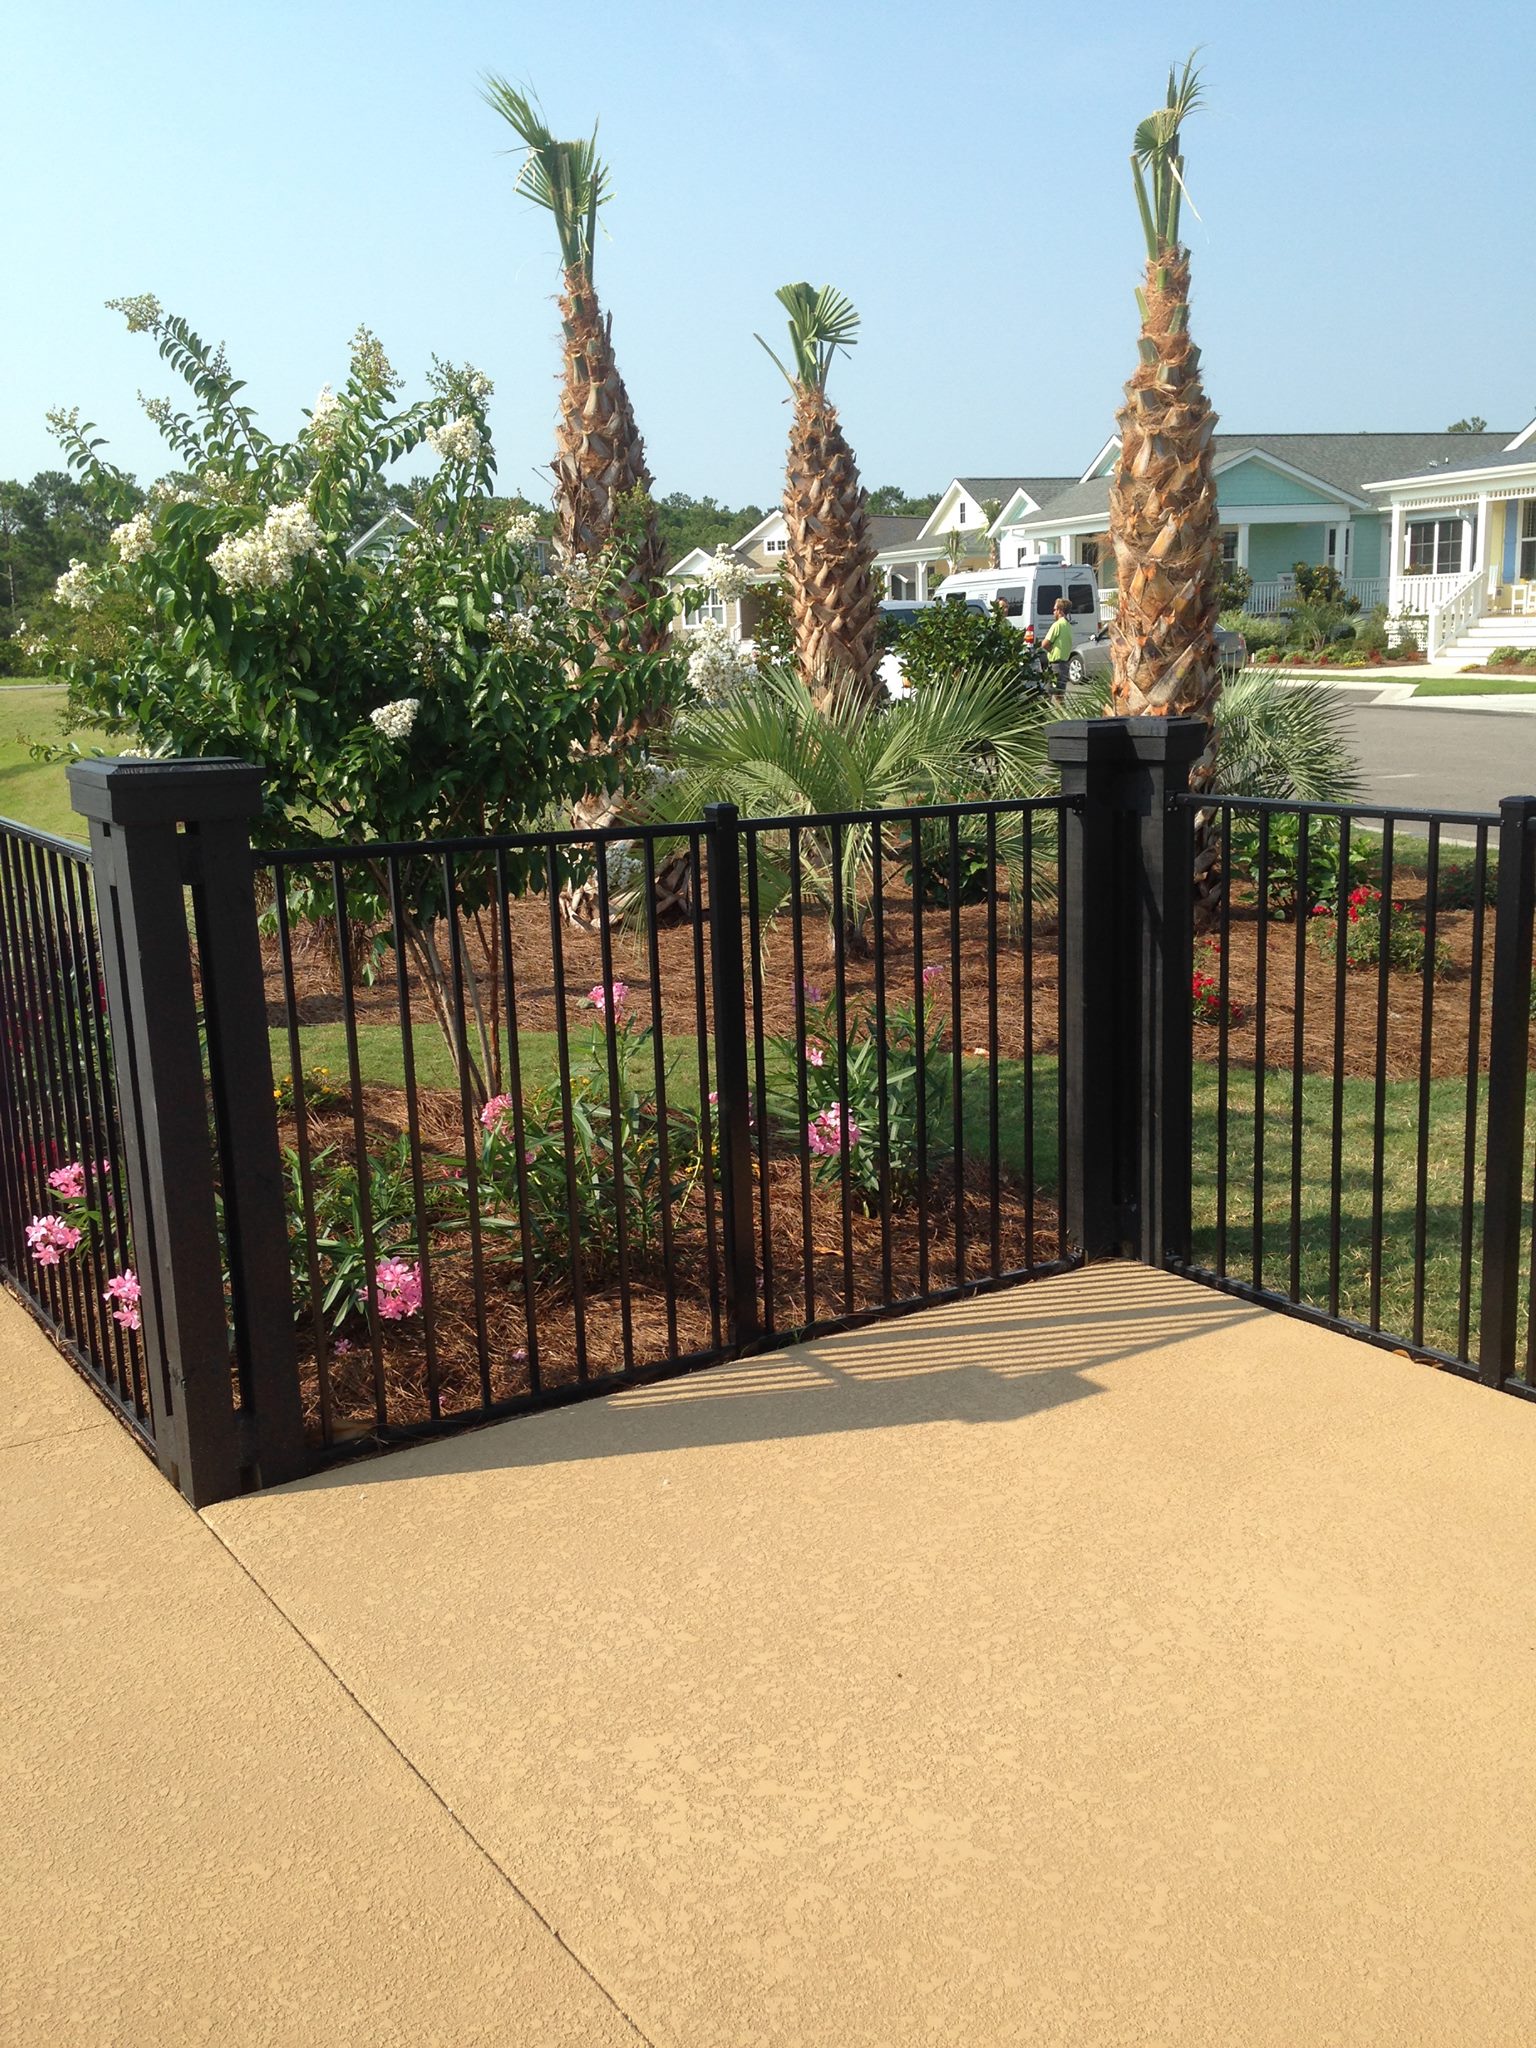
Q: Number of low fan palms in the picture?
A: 2